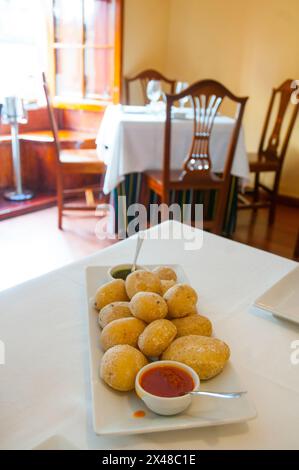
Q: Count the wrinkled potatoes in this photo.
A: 12